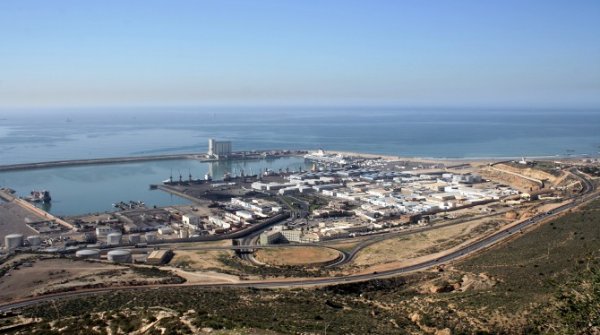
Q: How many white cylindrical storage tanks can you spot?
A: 7